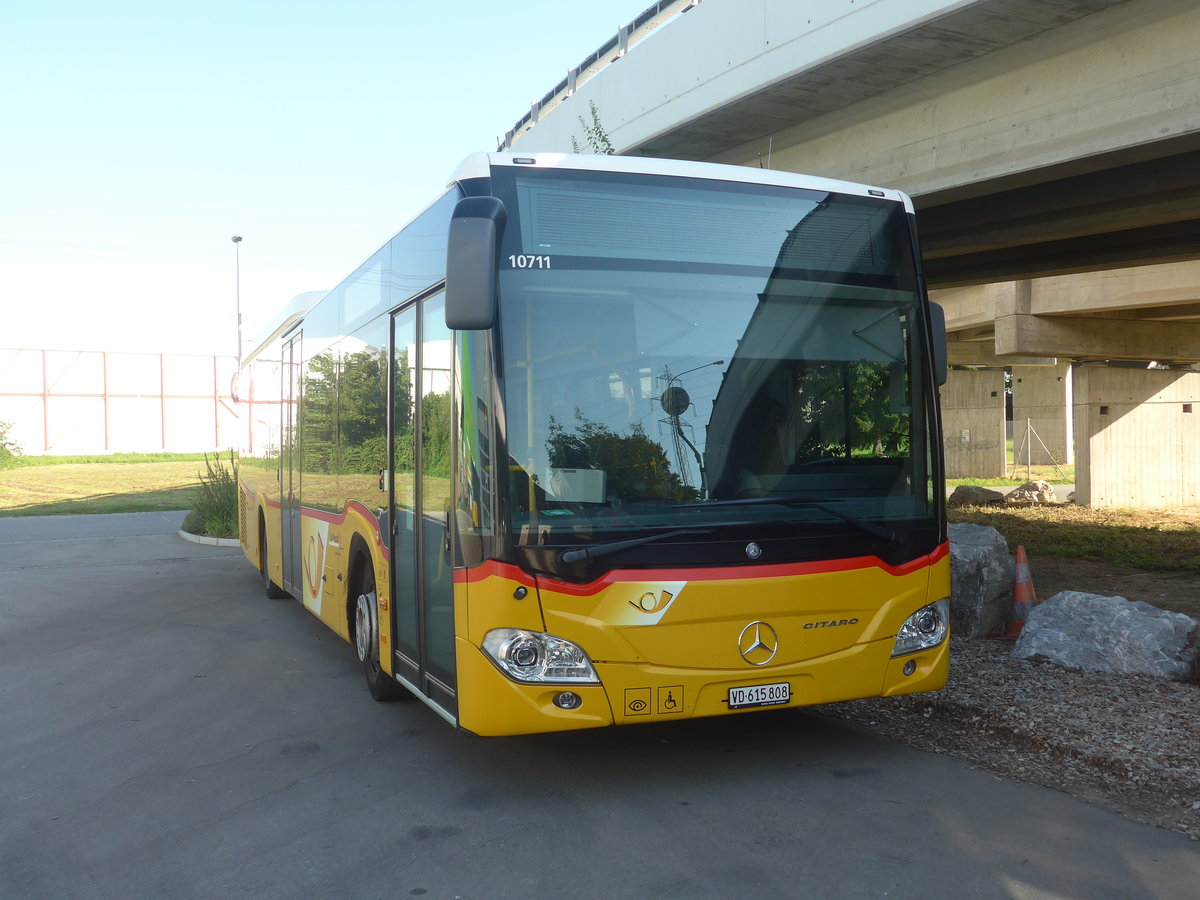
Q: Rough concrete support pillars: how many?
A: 3